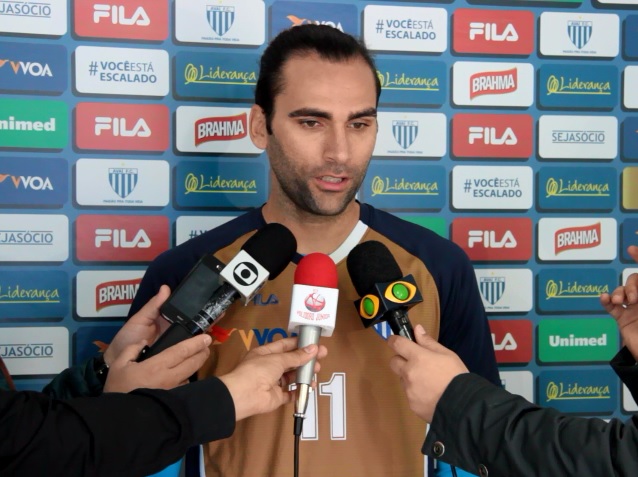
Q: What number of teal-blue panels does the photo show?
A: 9